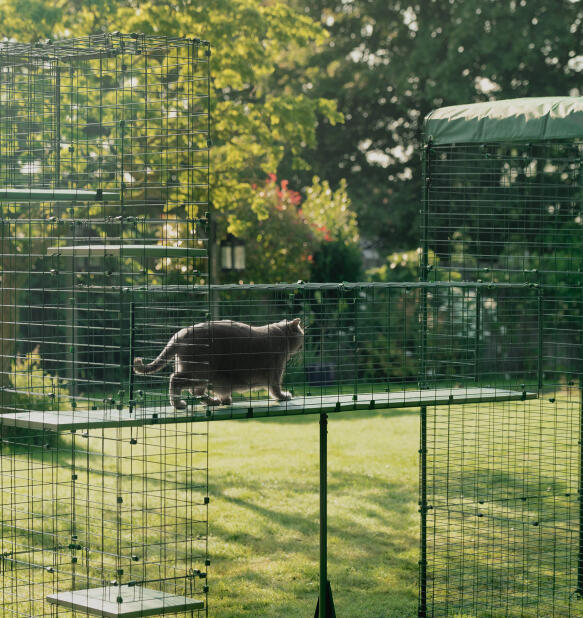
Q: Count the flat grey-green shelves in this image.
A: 4